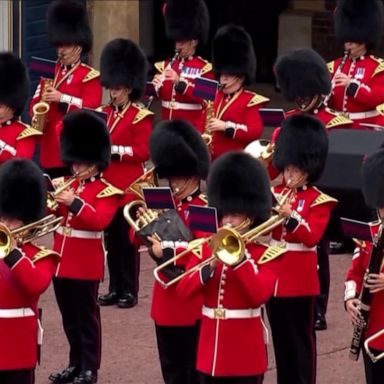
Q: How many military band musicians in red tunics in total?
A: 13